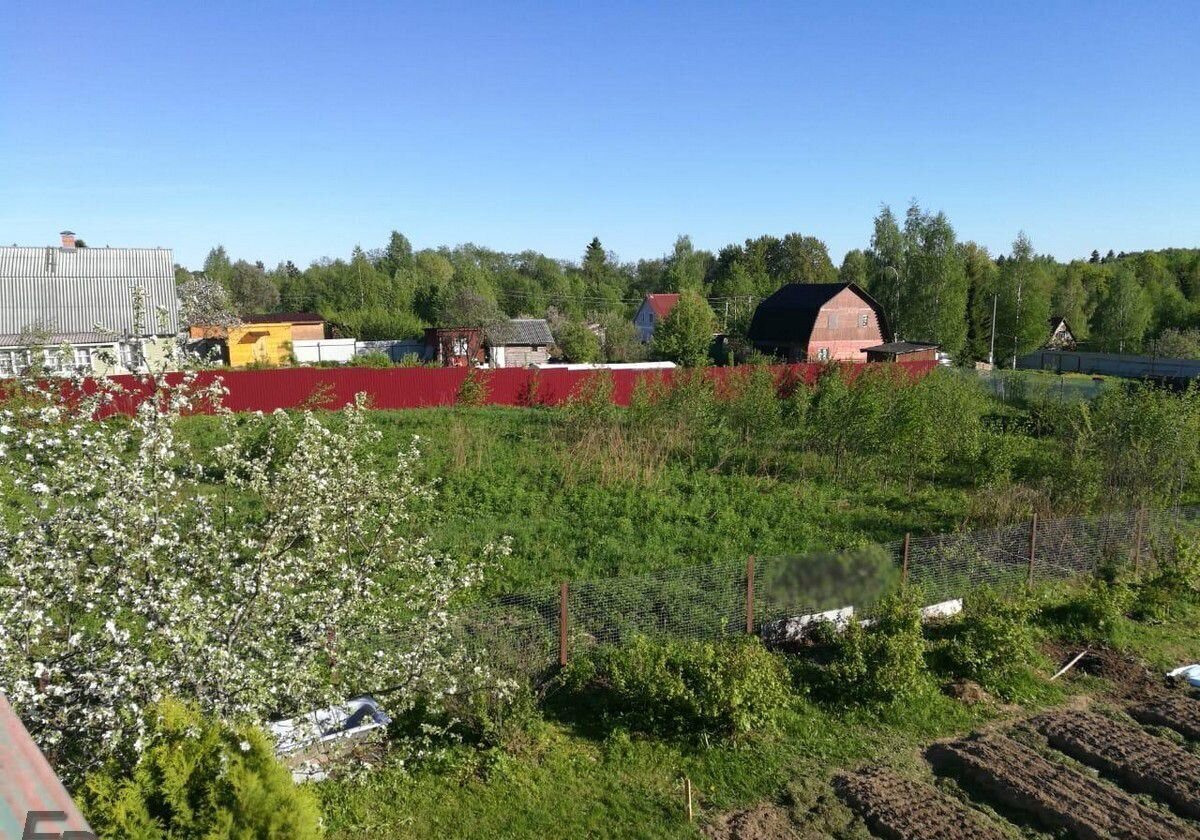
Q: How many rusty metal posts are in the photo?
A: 5